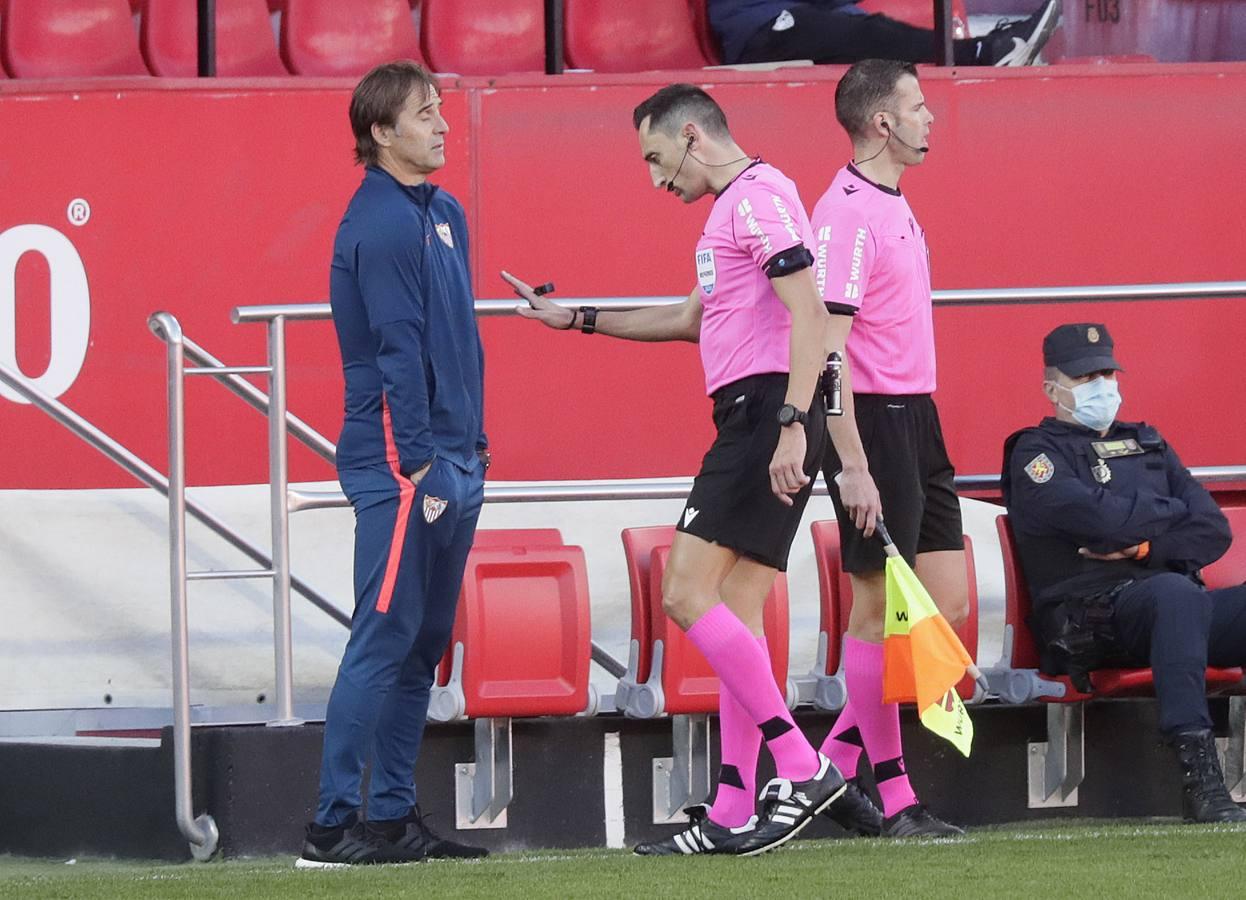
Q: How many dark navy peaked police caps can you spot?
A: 1